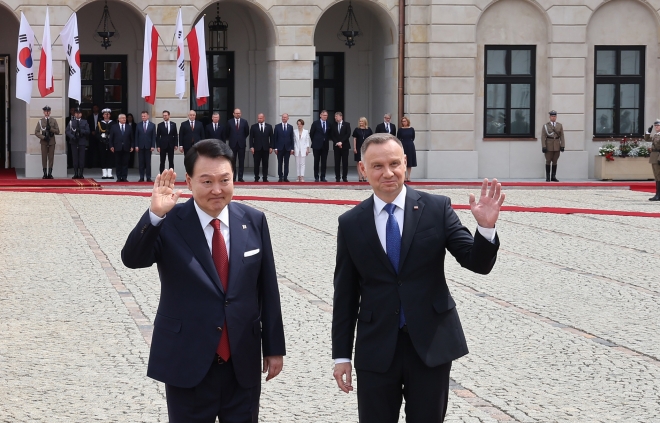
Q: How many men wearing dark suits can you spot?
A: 13